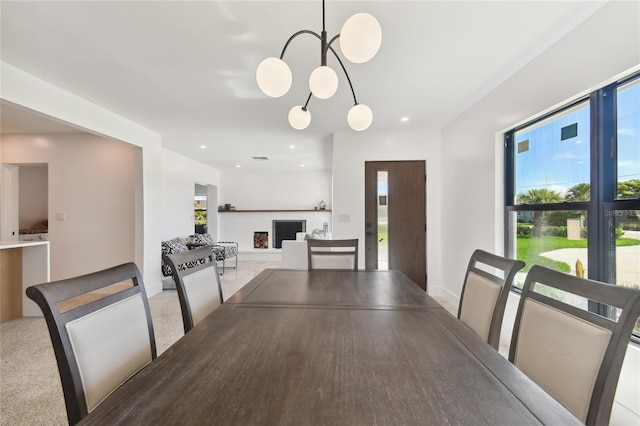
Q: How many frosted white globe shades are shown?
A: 5